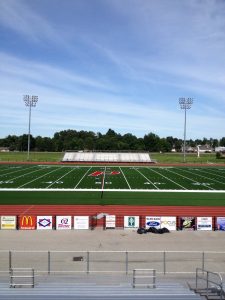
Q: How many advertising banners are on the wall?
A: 12